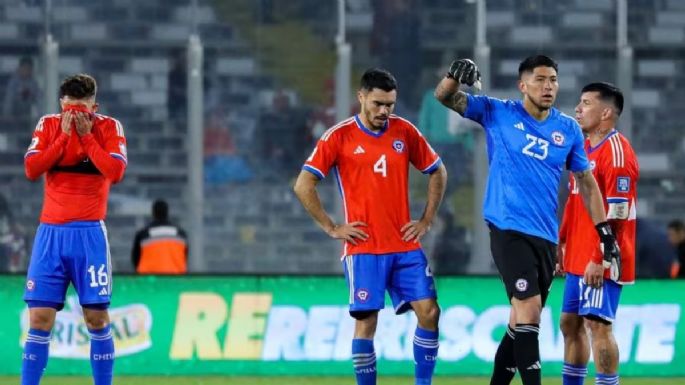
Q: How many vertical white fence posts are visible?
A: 5